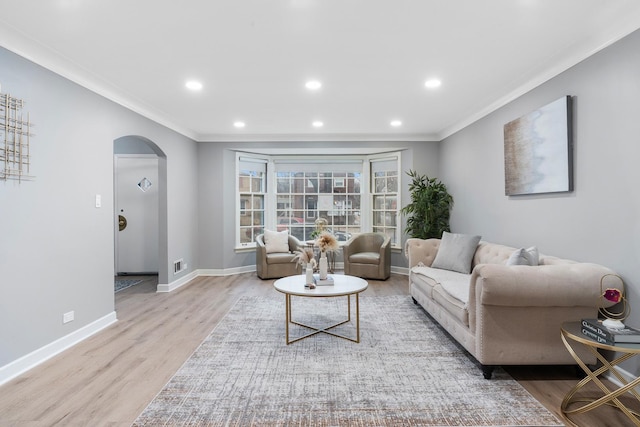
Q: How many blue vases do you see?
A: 0